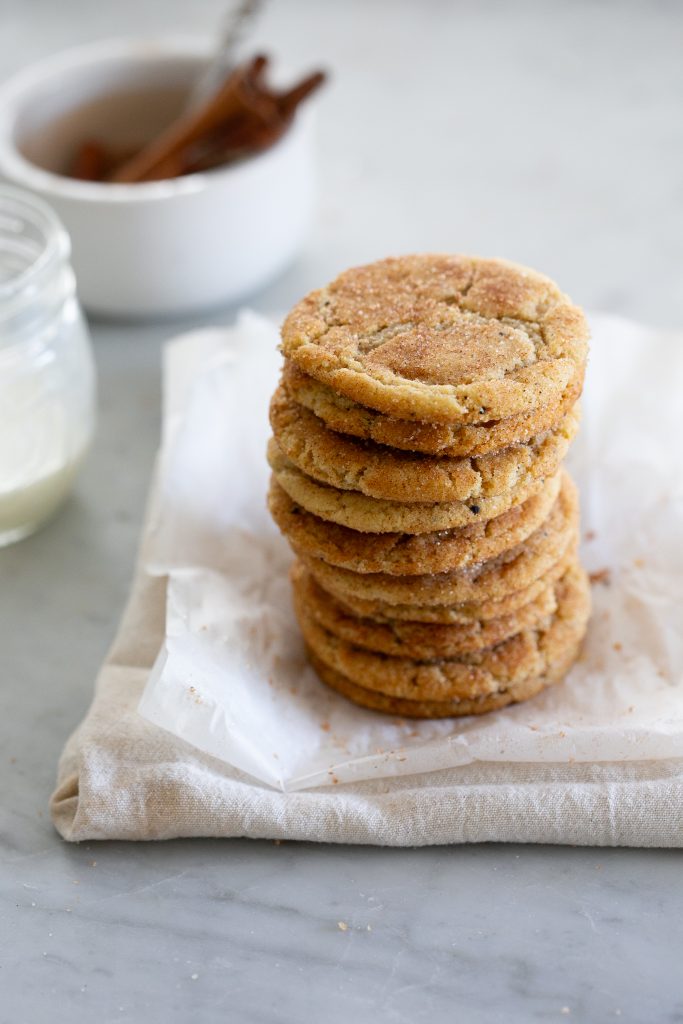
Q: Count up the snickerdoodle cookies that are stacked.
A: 10